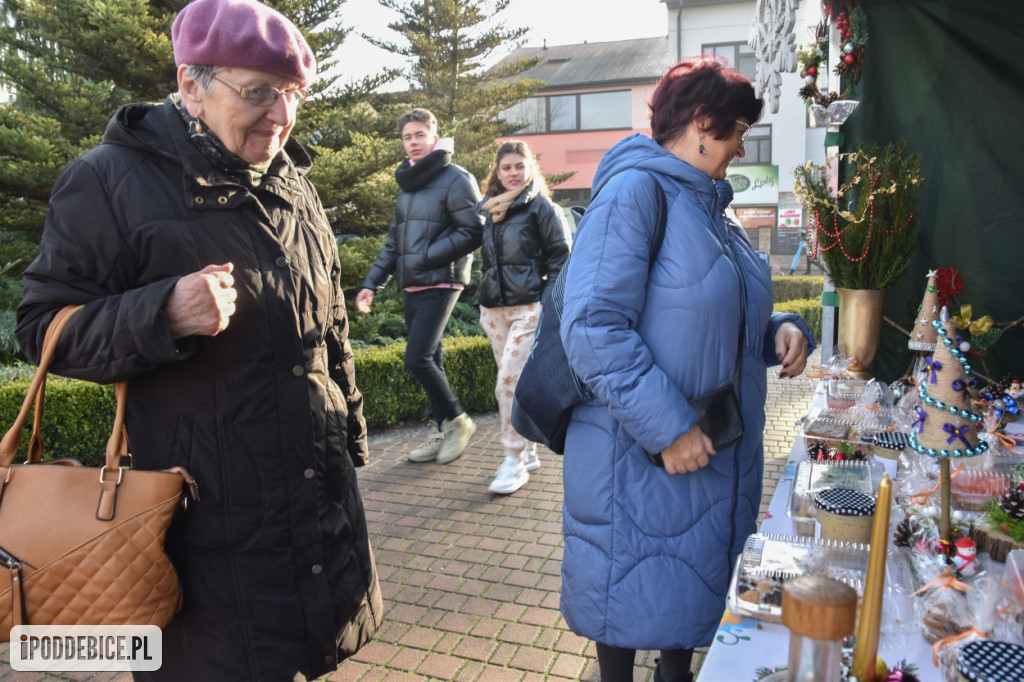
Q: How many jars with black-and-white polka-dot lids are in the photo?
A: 3